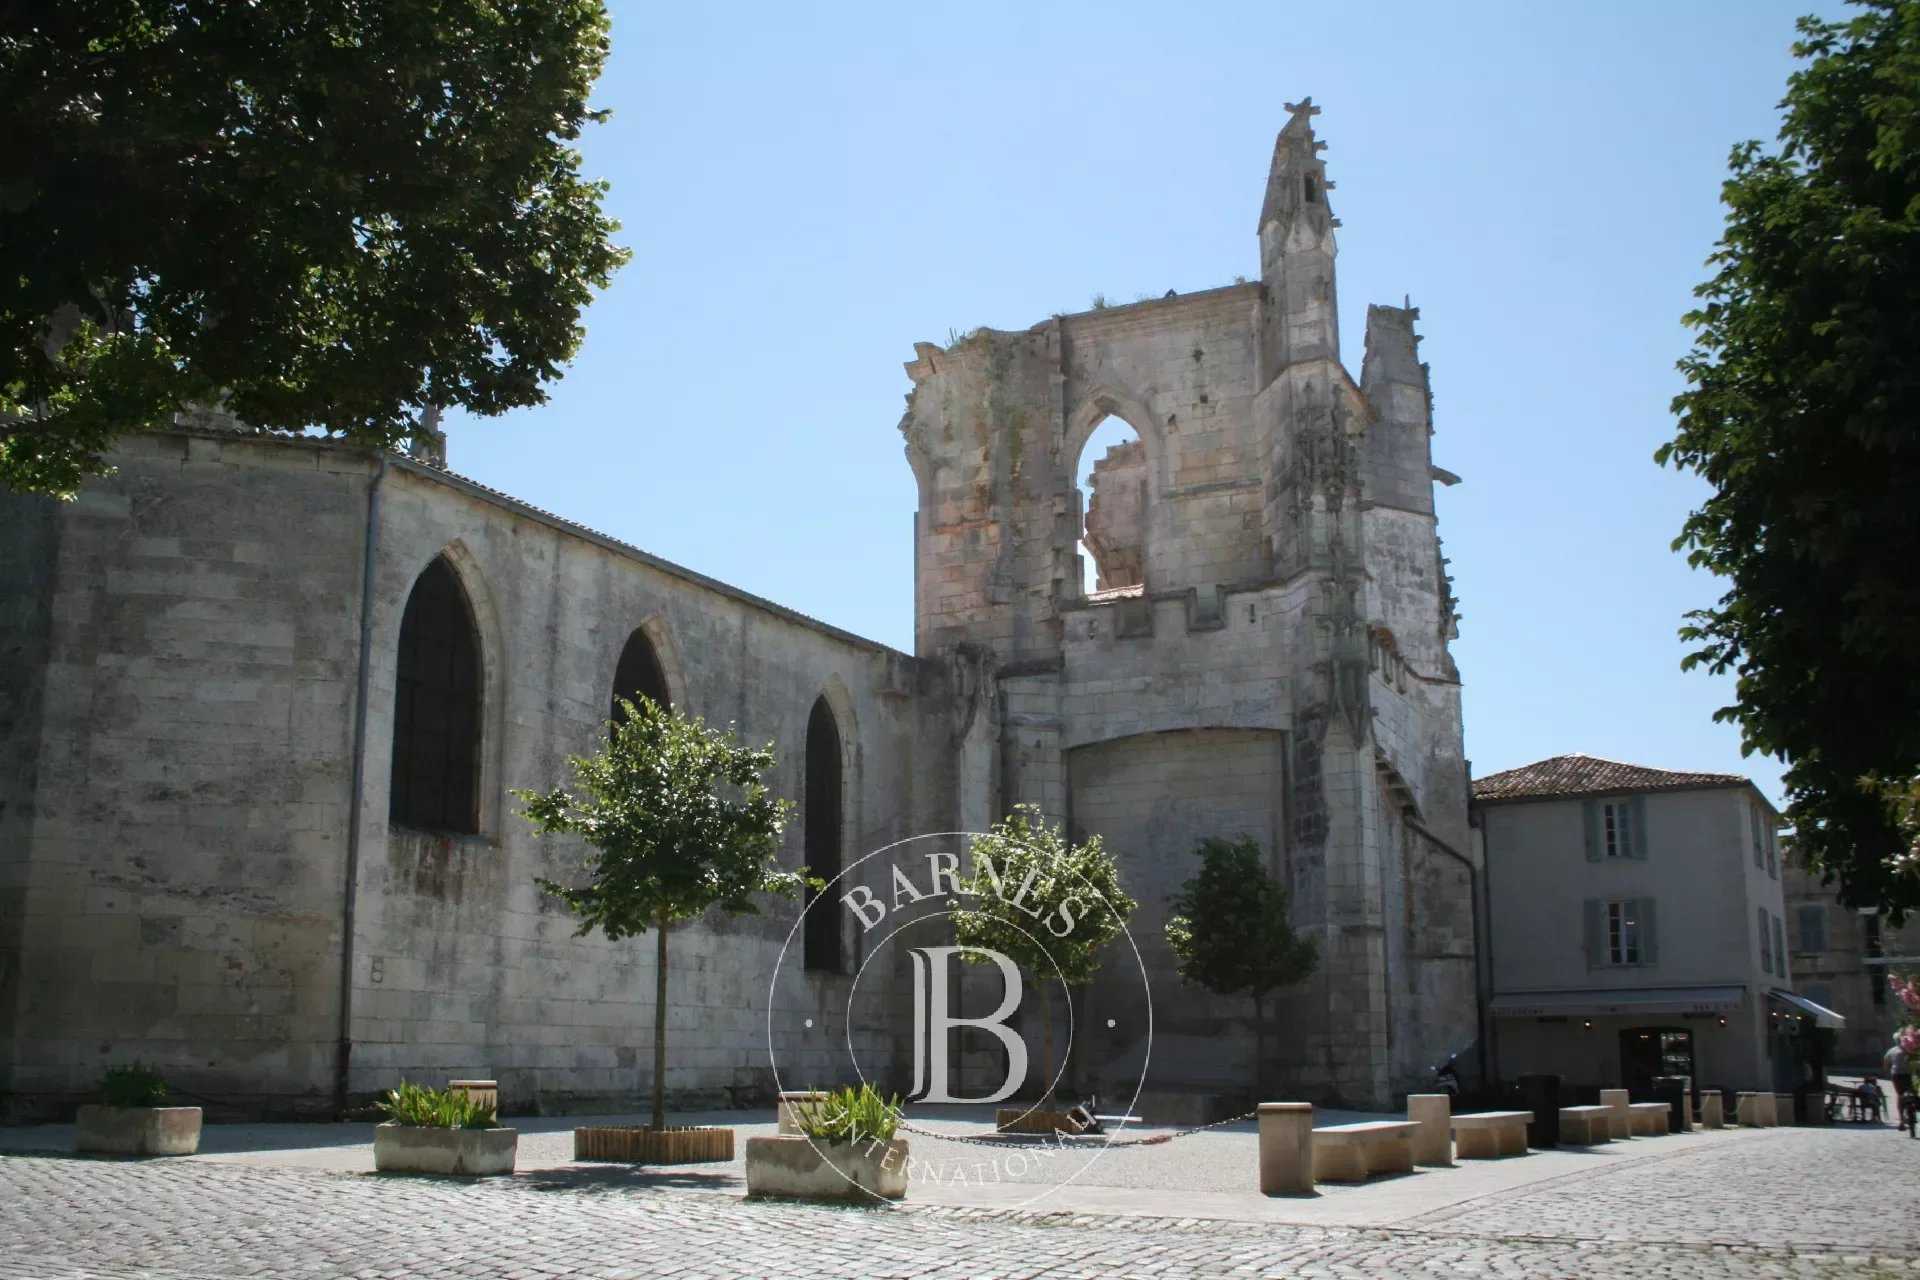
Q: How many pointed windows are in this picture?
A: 4